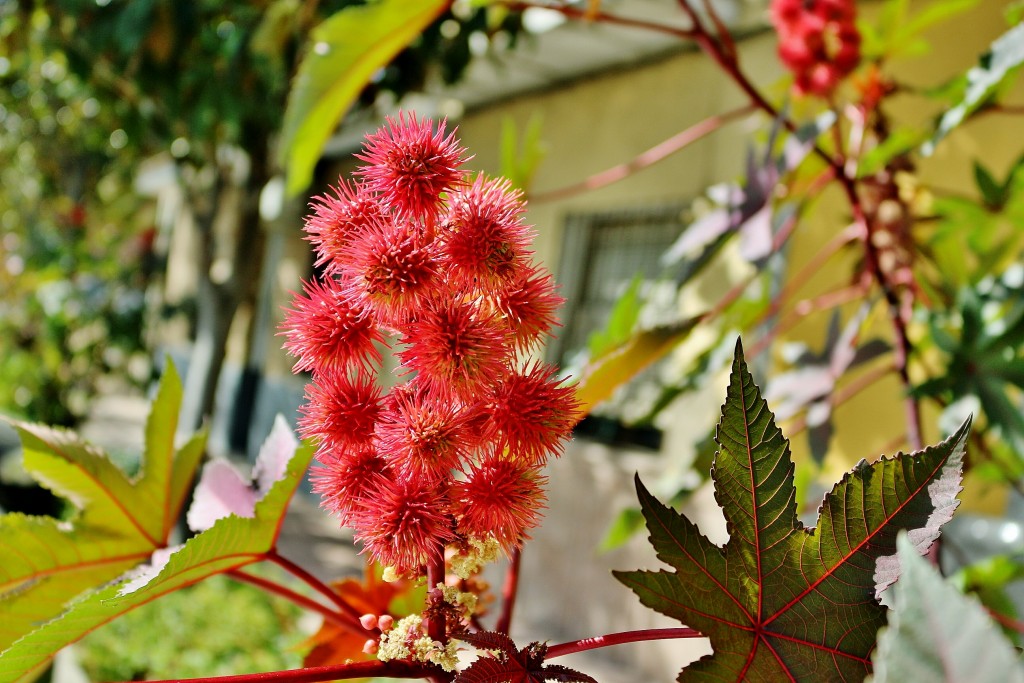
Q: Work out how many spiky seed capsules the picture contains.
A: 13